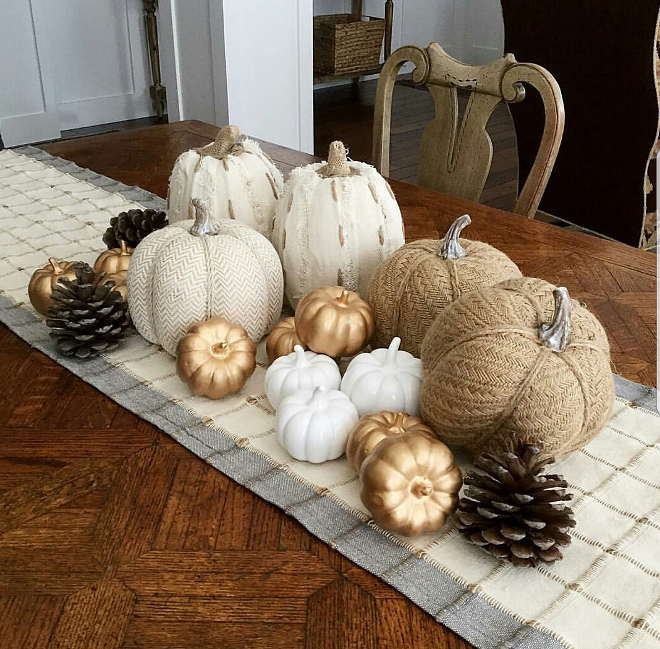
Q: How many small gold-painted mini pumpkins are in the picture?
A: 8